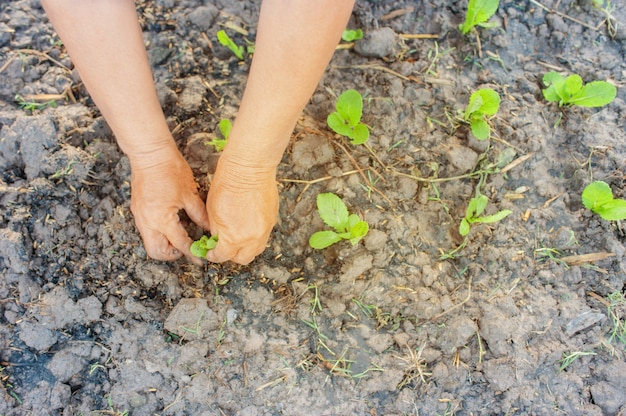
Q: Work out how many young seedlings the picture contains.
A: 11